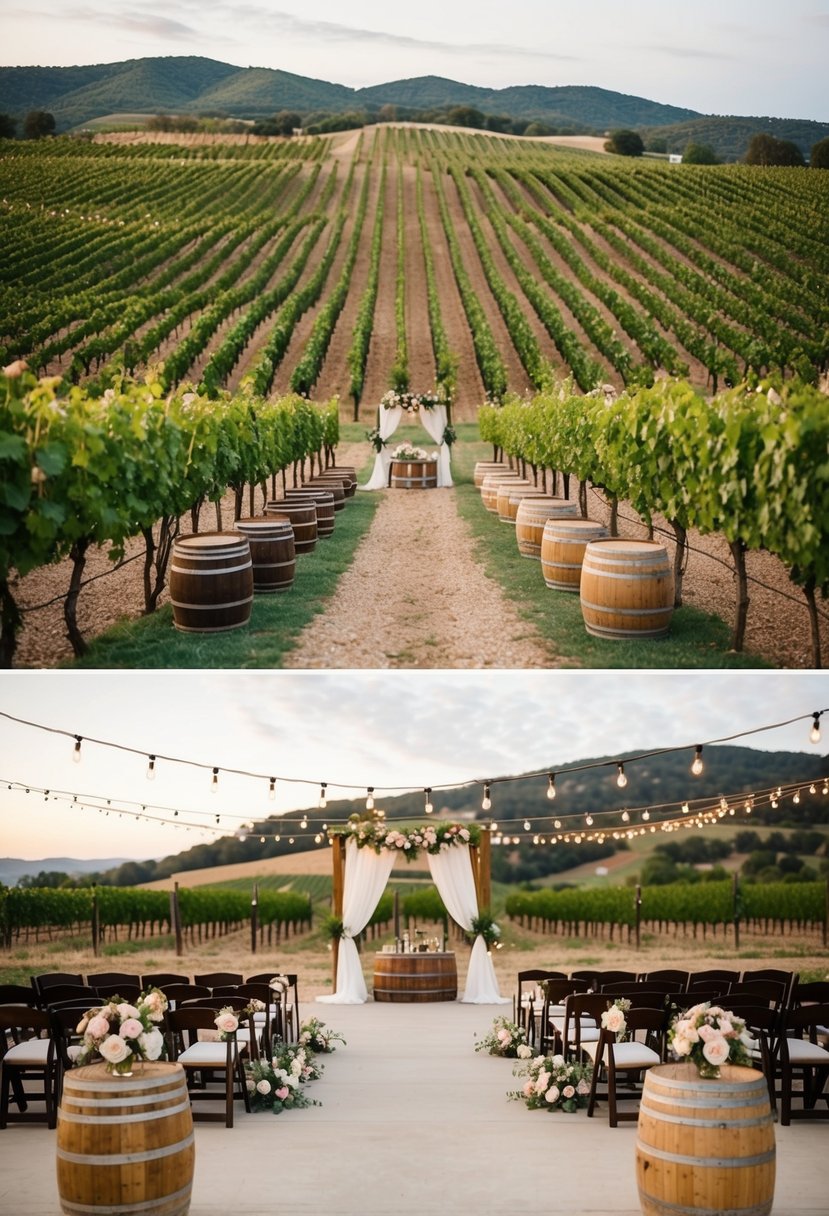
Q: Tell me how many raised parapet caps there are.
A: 0